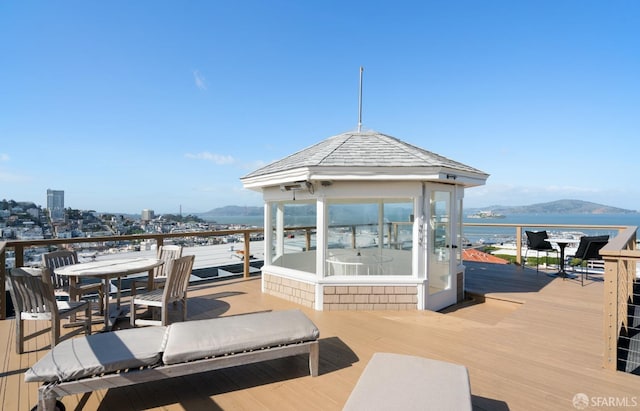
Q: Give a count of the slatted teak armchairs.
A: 4